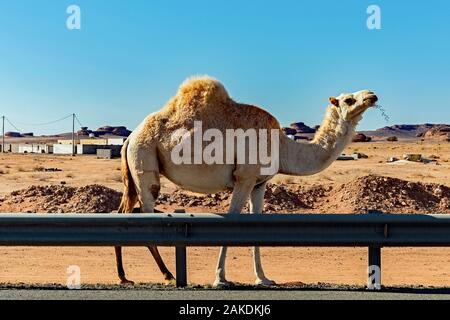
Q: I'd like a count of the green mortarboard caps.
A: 0